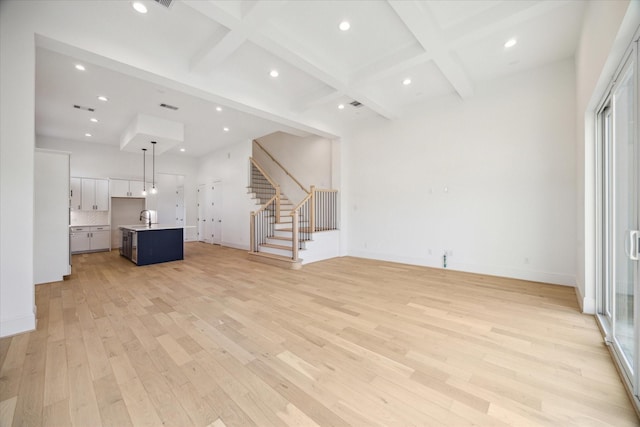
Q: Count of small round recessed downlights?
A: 13